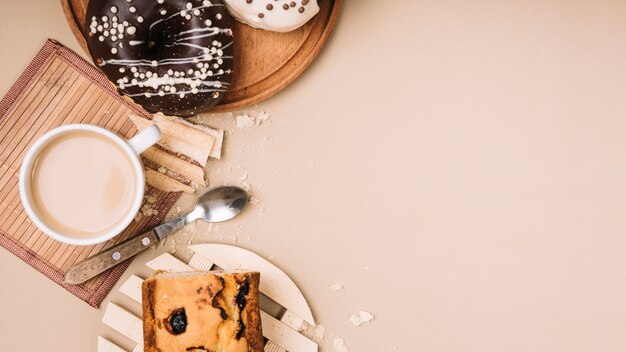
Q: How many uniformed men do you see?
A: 0